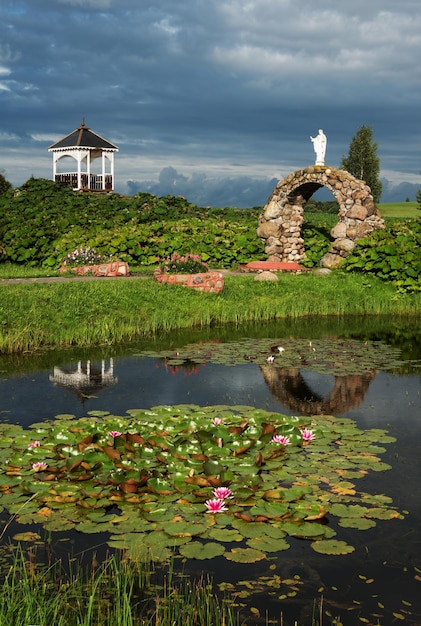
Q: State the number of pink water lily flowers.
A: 8